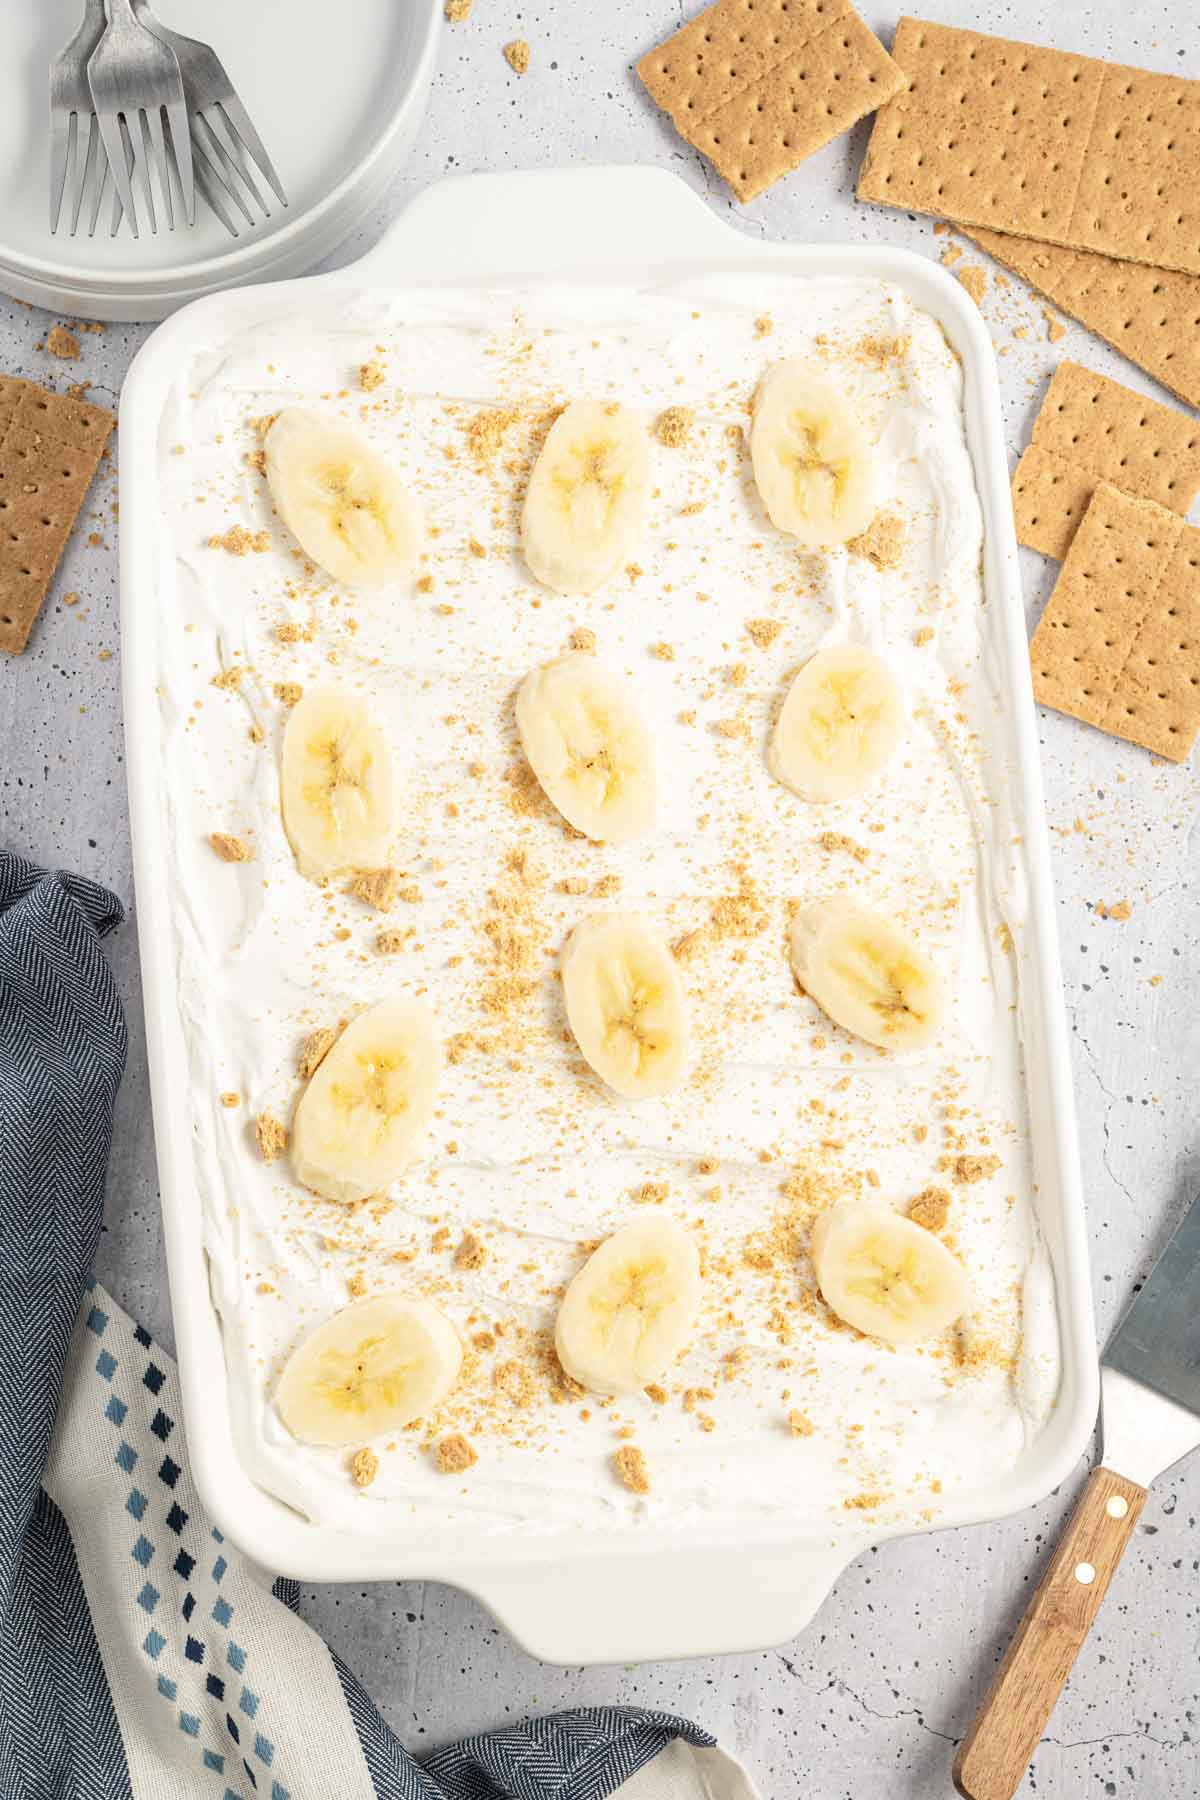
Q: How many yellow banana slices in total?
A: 12